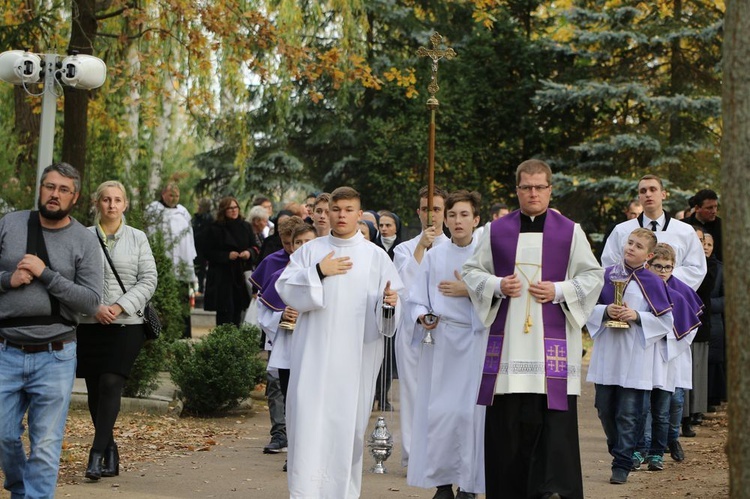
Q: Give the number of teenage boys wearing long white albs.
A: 3